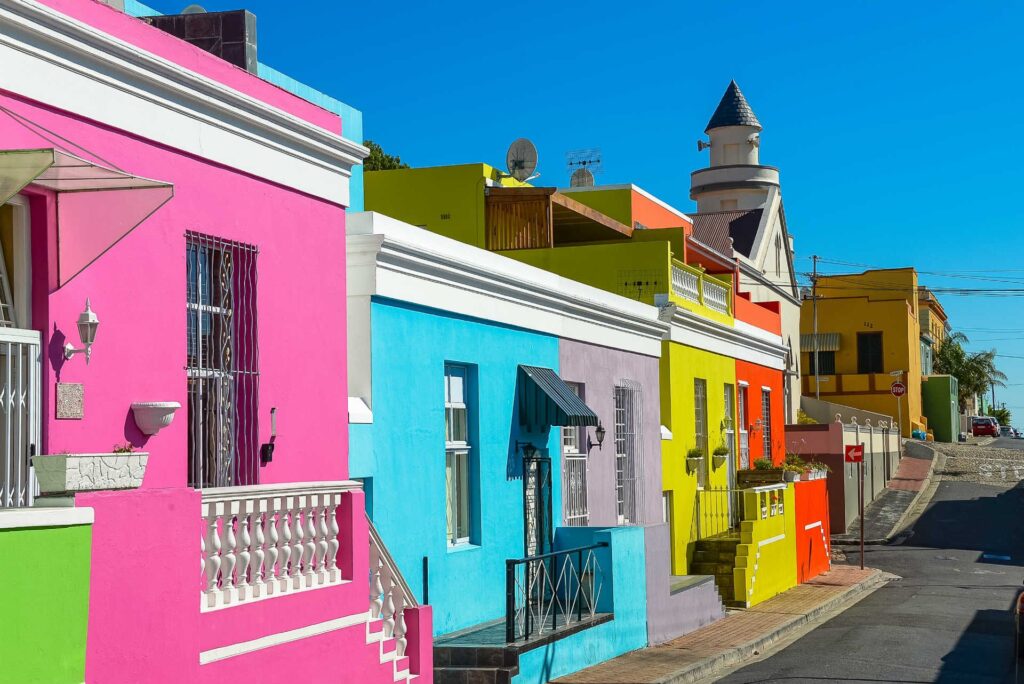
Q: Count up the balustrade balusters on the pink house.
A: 14